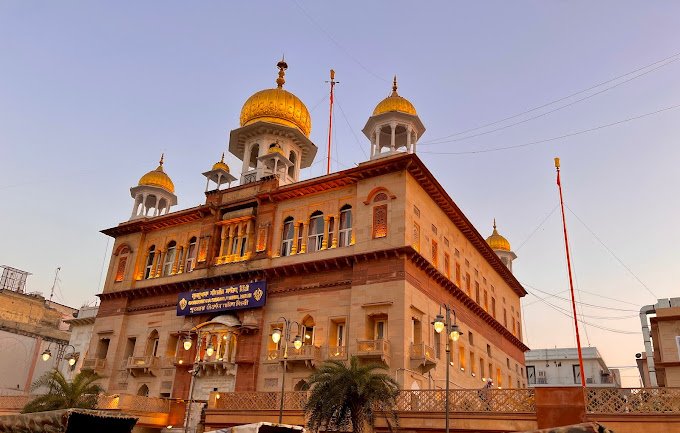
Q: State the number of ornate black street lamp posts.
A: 4